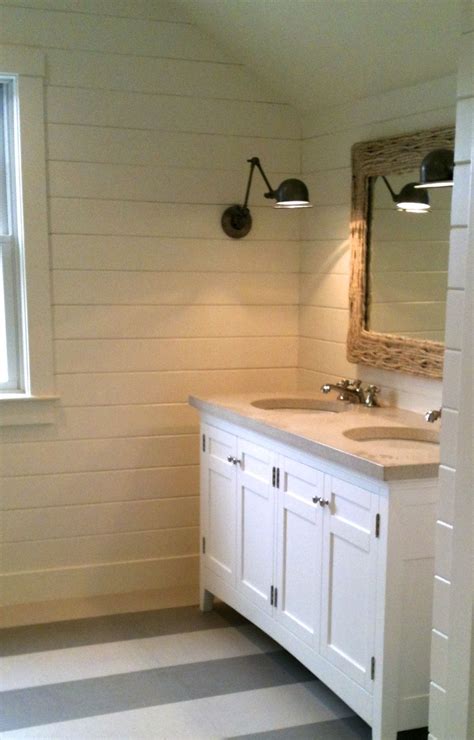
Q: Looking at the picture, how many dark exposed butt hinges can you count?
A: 8